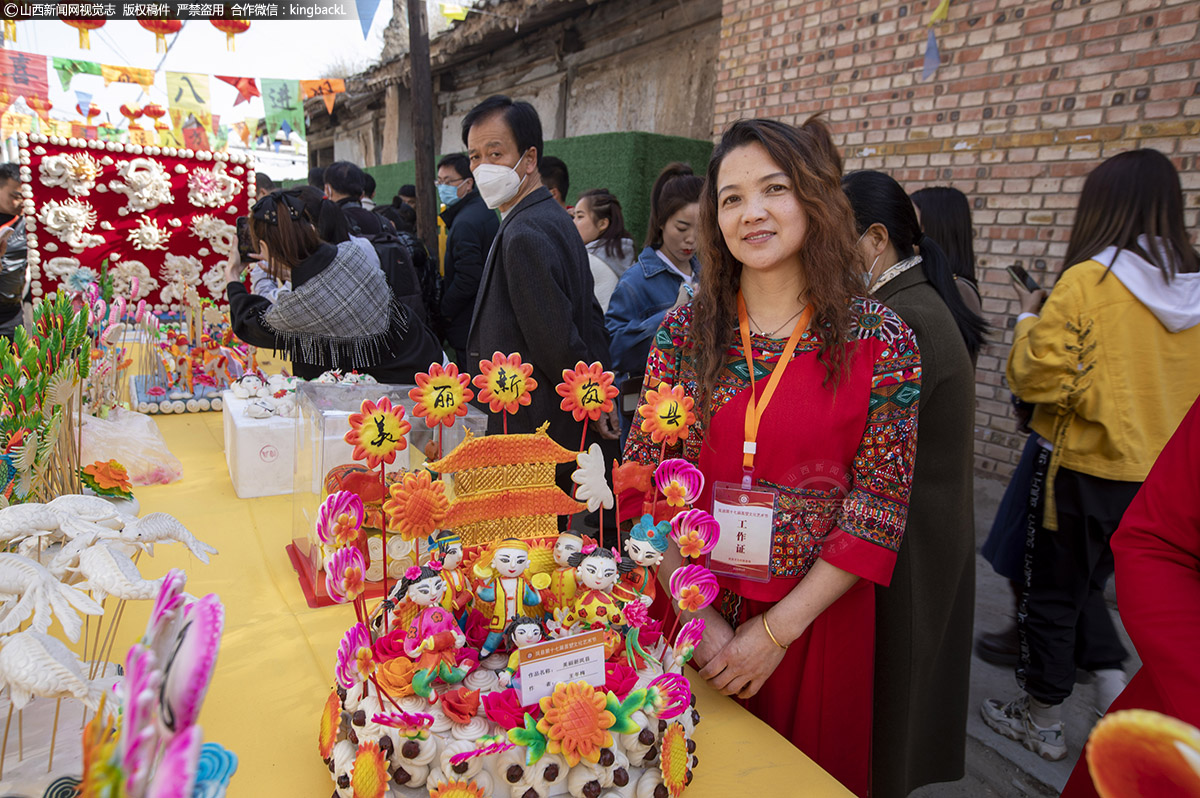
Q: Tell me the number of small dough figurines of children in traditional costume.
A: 7